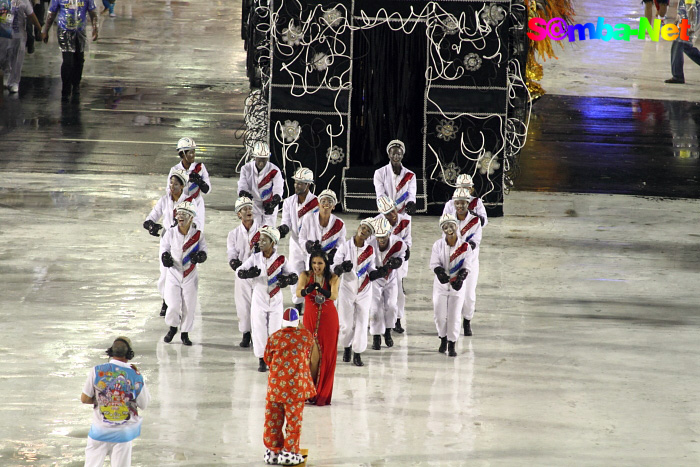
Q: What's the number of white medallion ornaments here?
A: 11